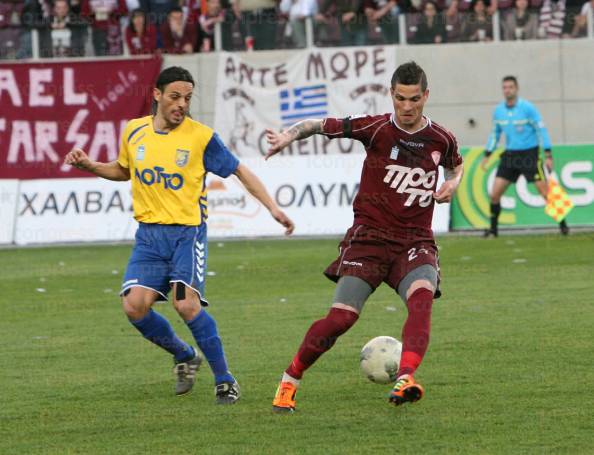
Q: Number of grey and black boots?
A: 2